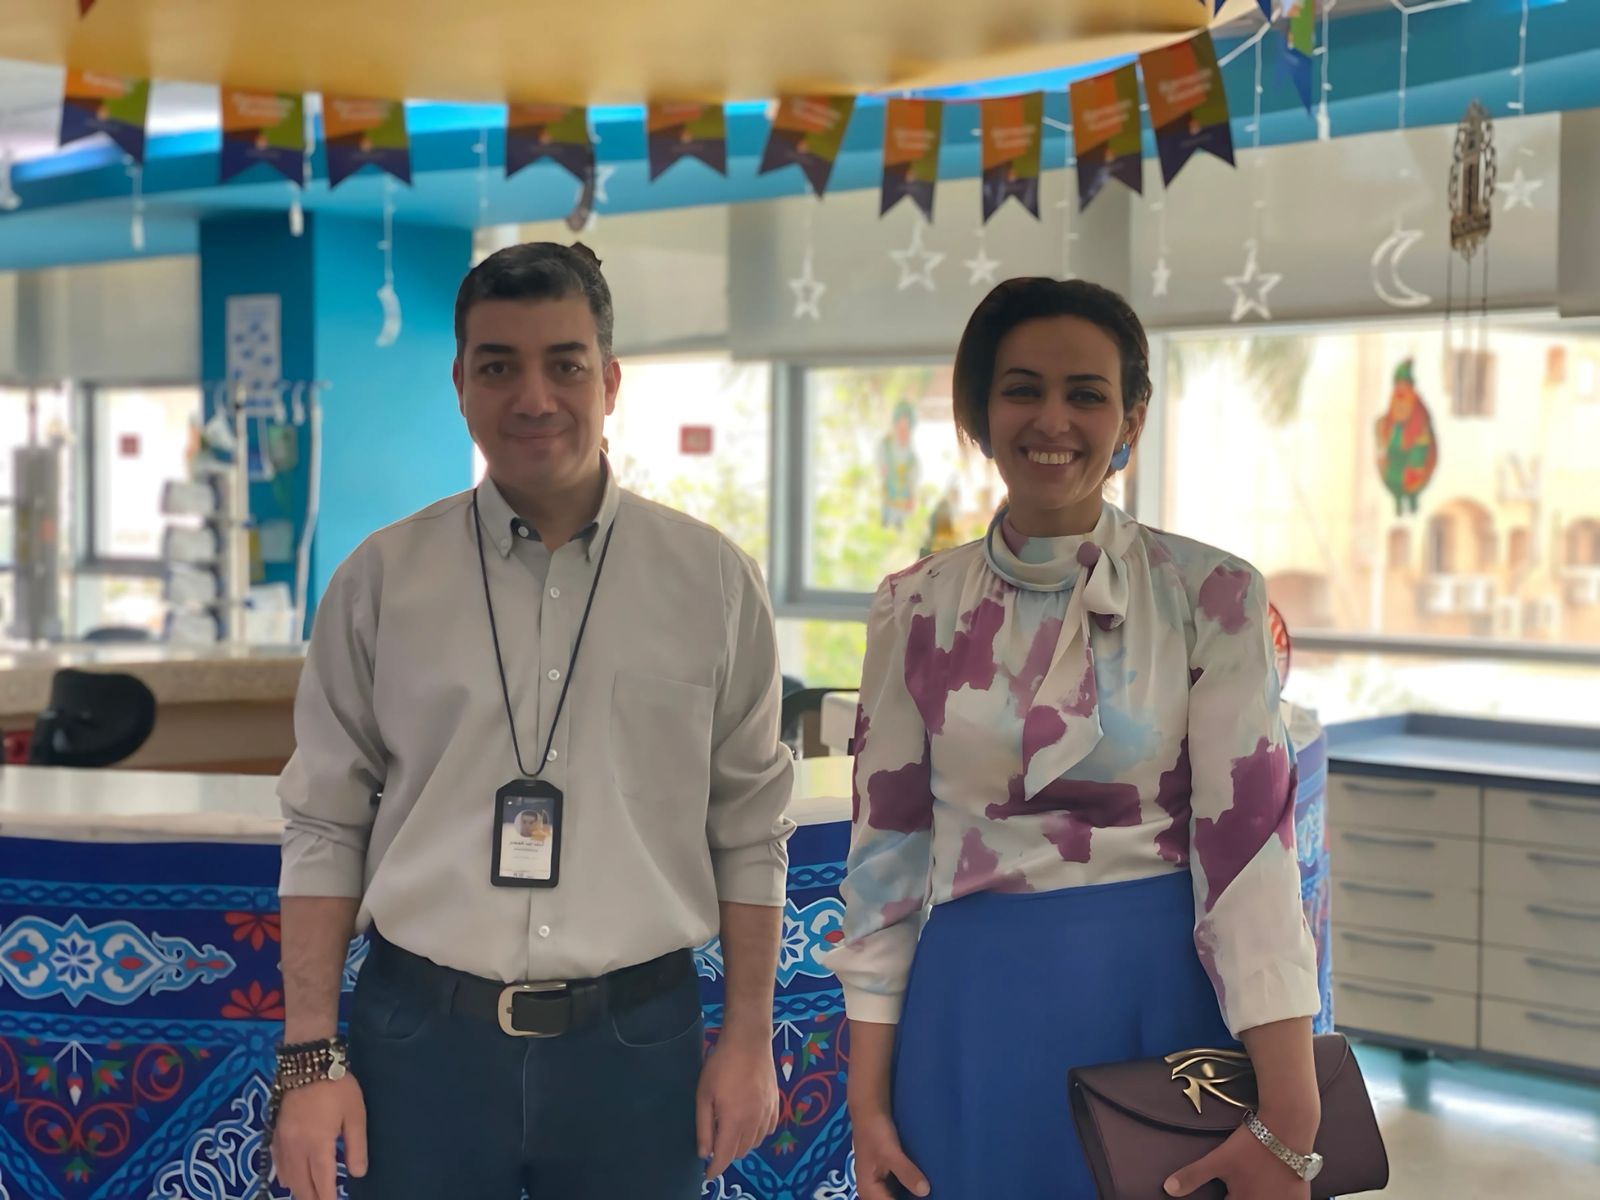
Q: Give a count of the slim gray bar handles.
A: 10